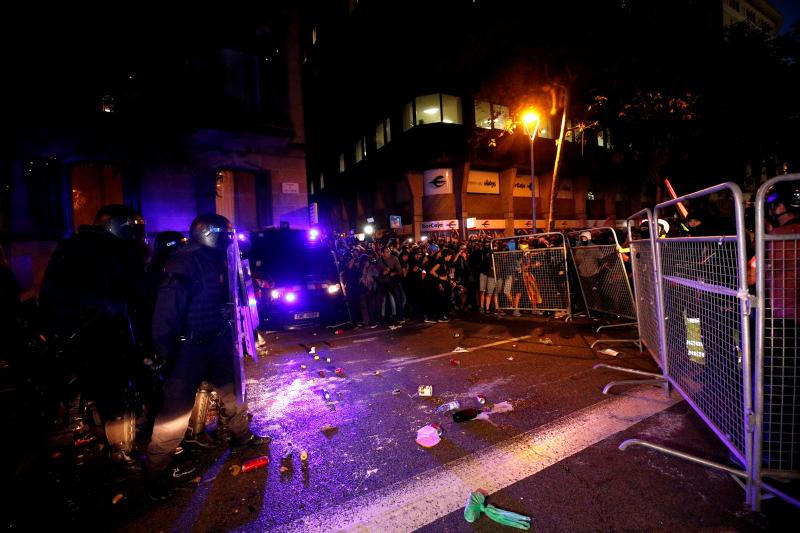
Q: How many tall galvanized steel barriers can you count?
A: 5